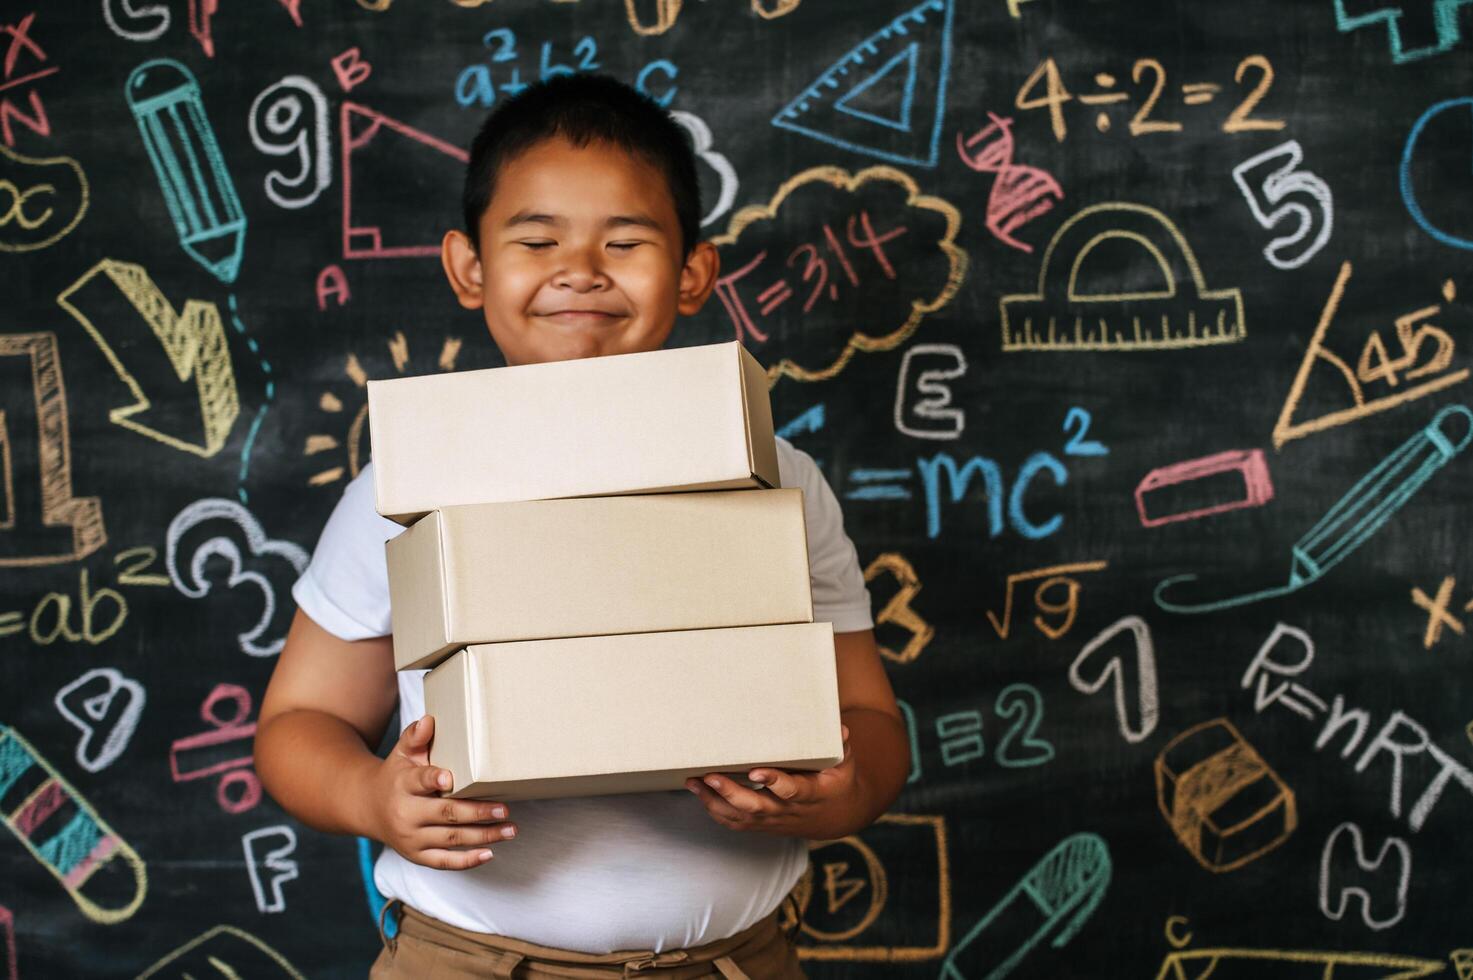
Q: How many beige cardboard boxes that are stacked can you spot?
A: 3